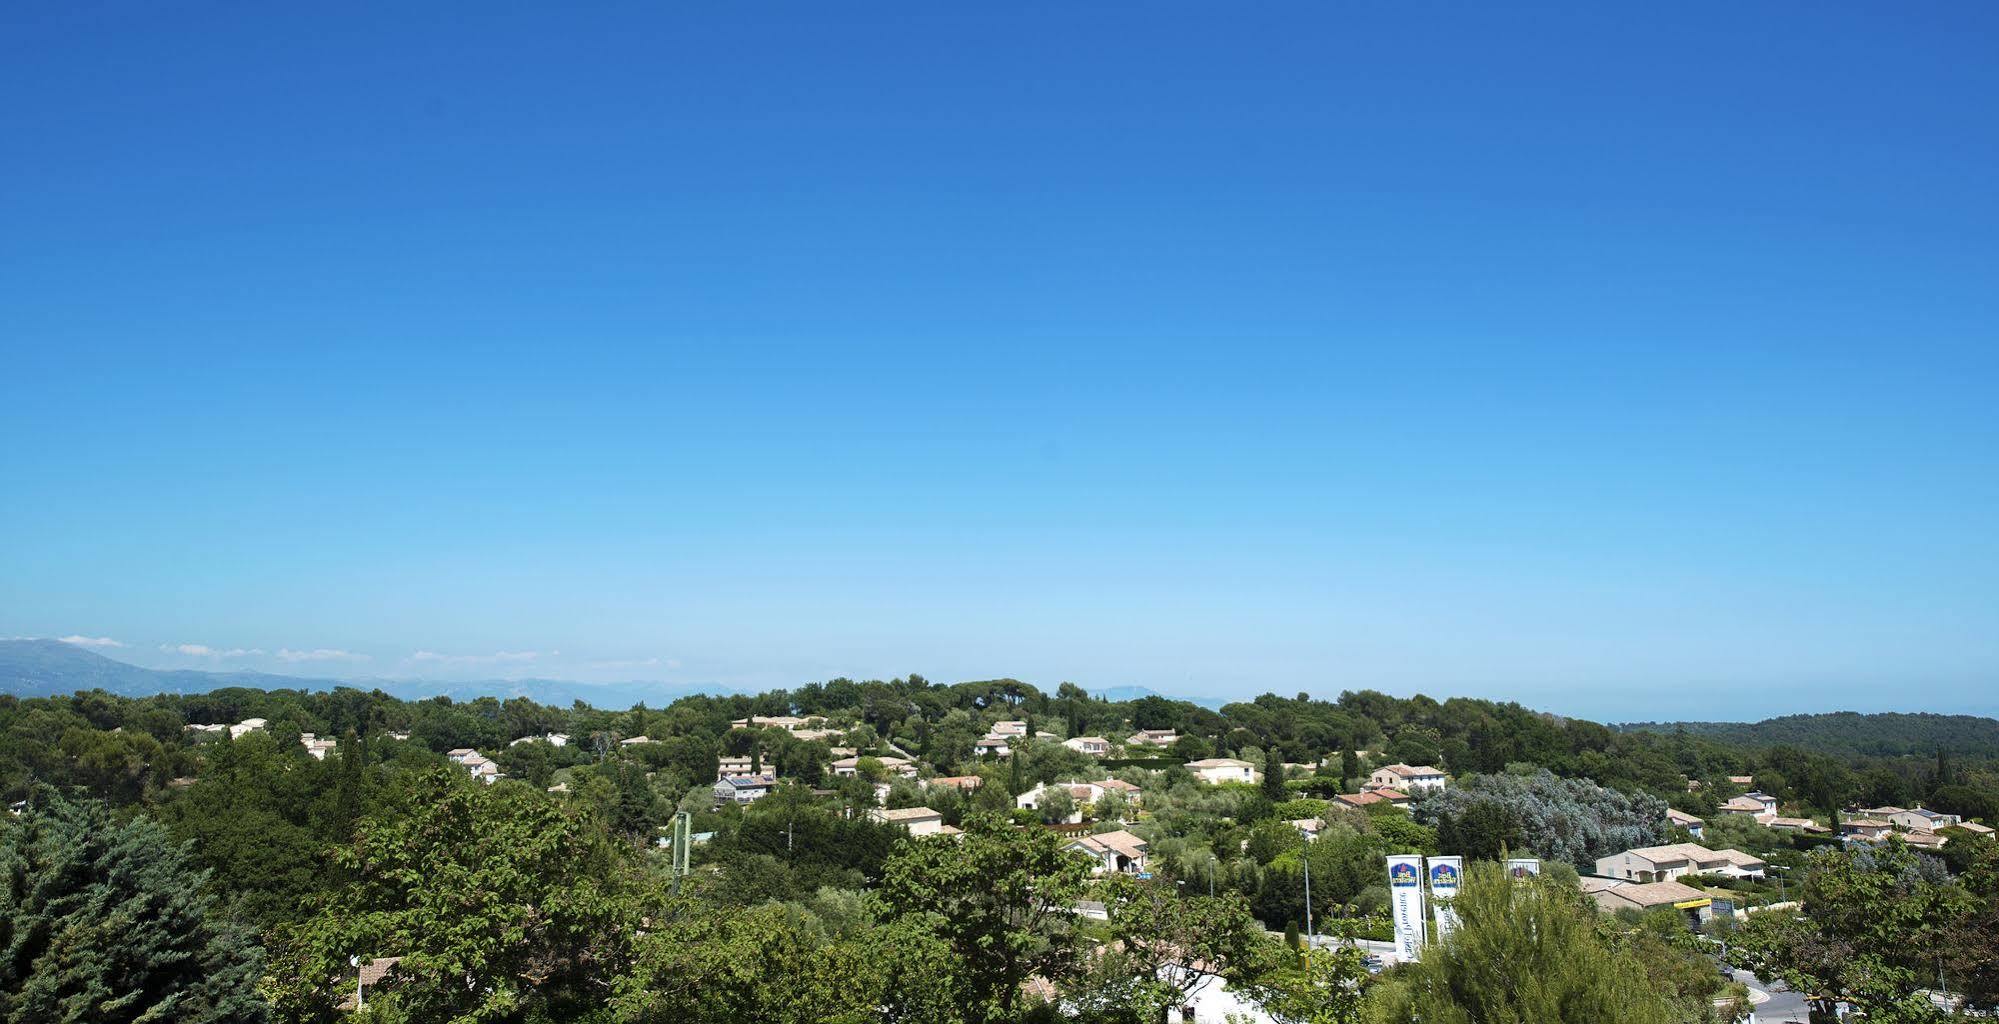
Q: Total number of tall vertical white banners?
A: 3